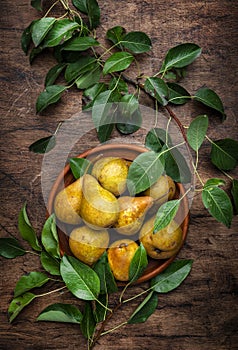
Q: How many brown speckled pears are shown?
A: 8